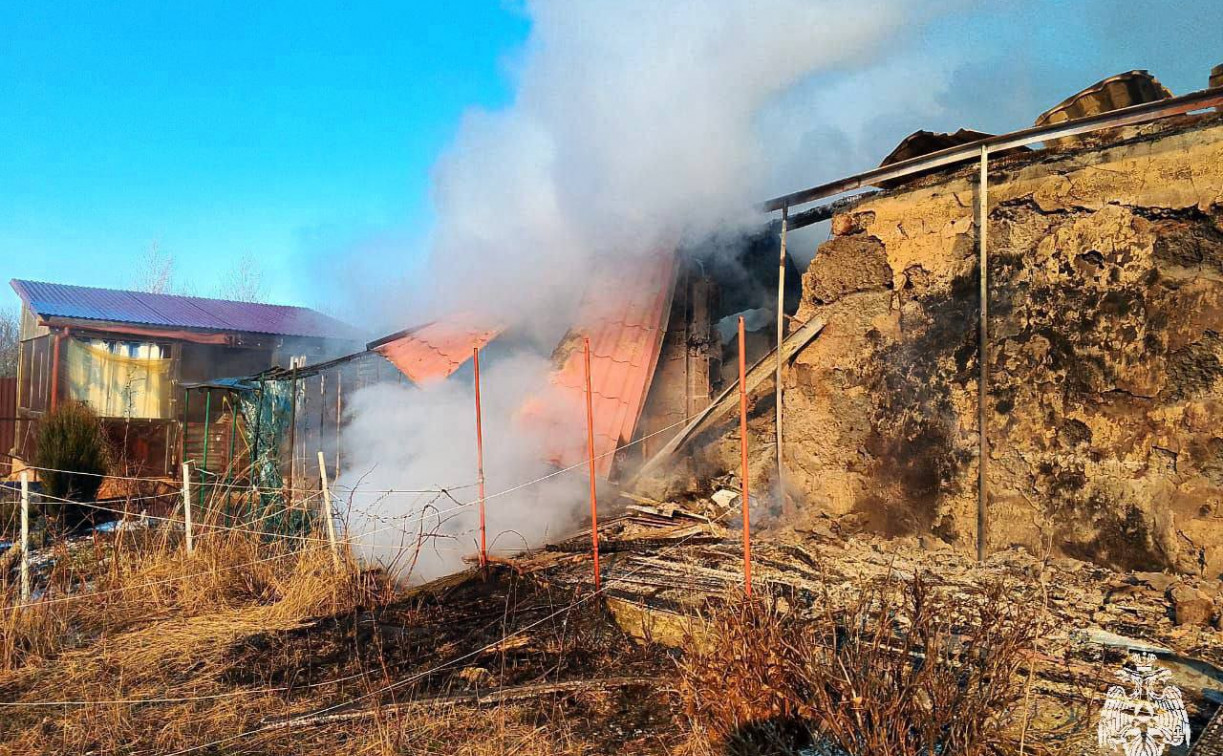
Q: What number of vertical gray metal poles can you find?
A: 2